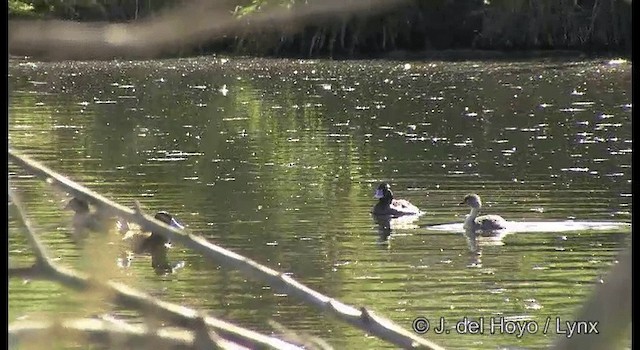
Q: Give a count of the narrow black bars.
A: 2